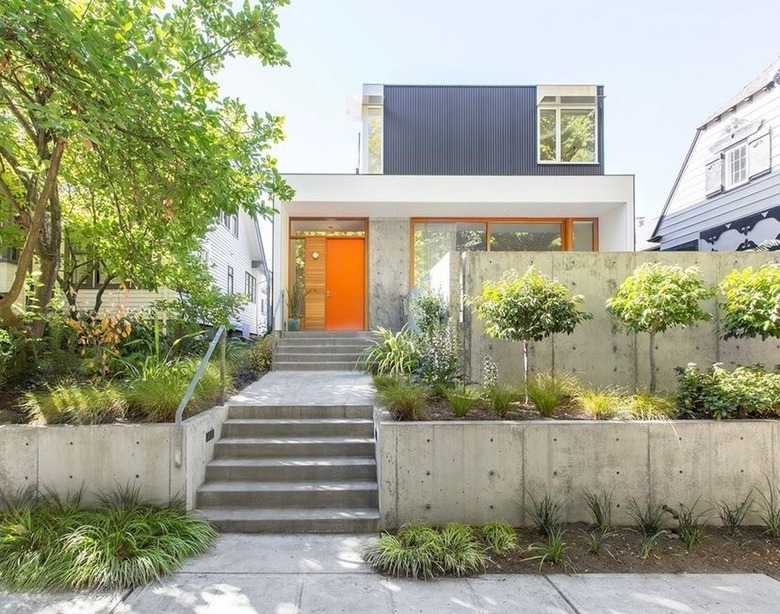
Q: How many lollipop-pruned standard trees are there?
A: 3